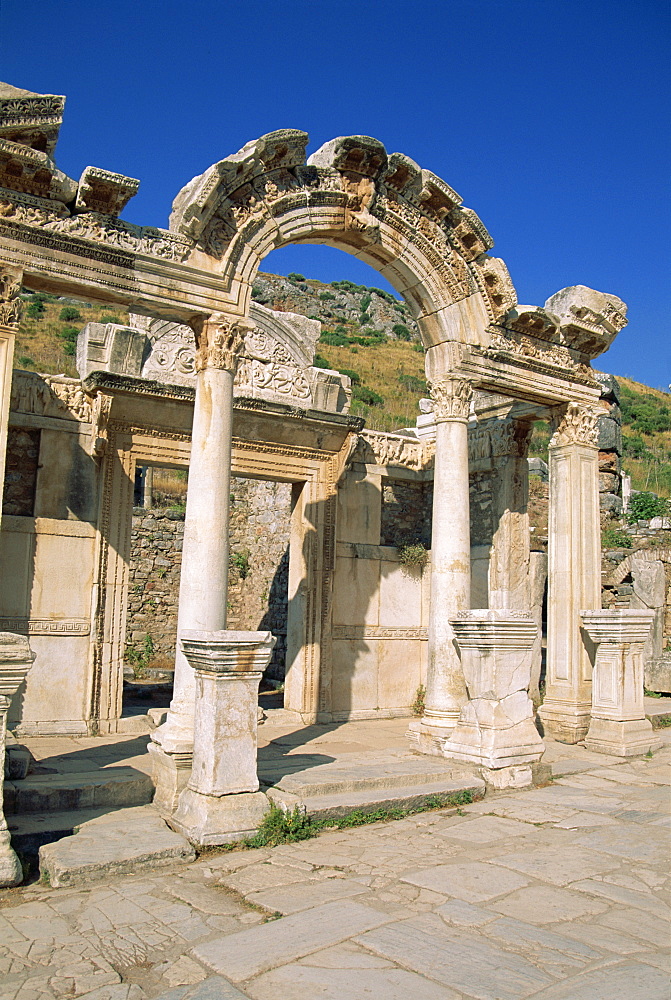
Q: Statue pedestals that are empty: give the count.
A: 4